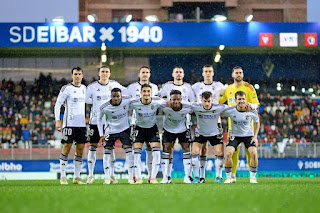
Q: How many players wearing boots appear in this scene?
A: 11